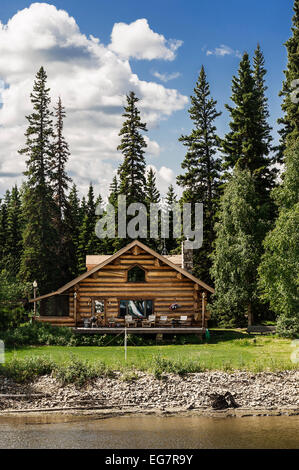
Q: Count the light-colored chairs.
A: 4